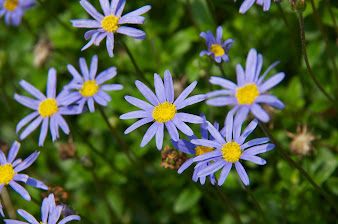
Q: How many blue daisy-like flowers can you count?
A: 12